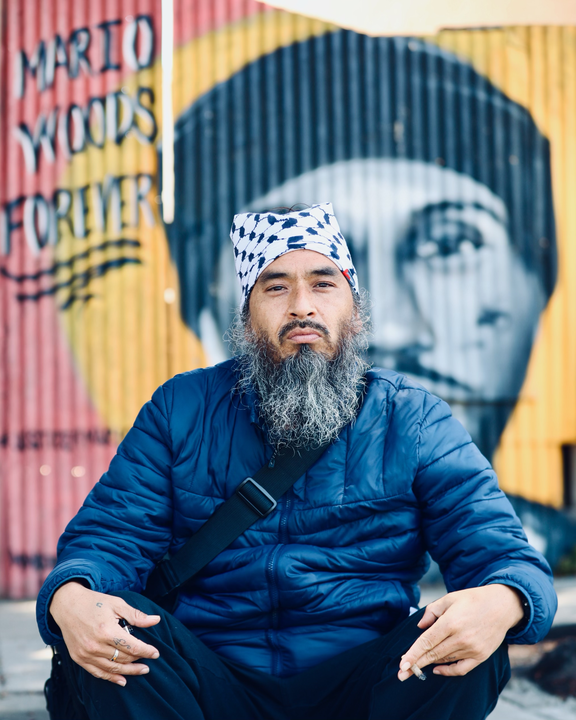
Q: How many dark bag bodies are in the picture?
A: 1